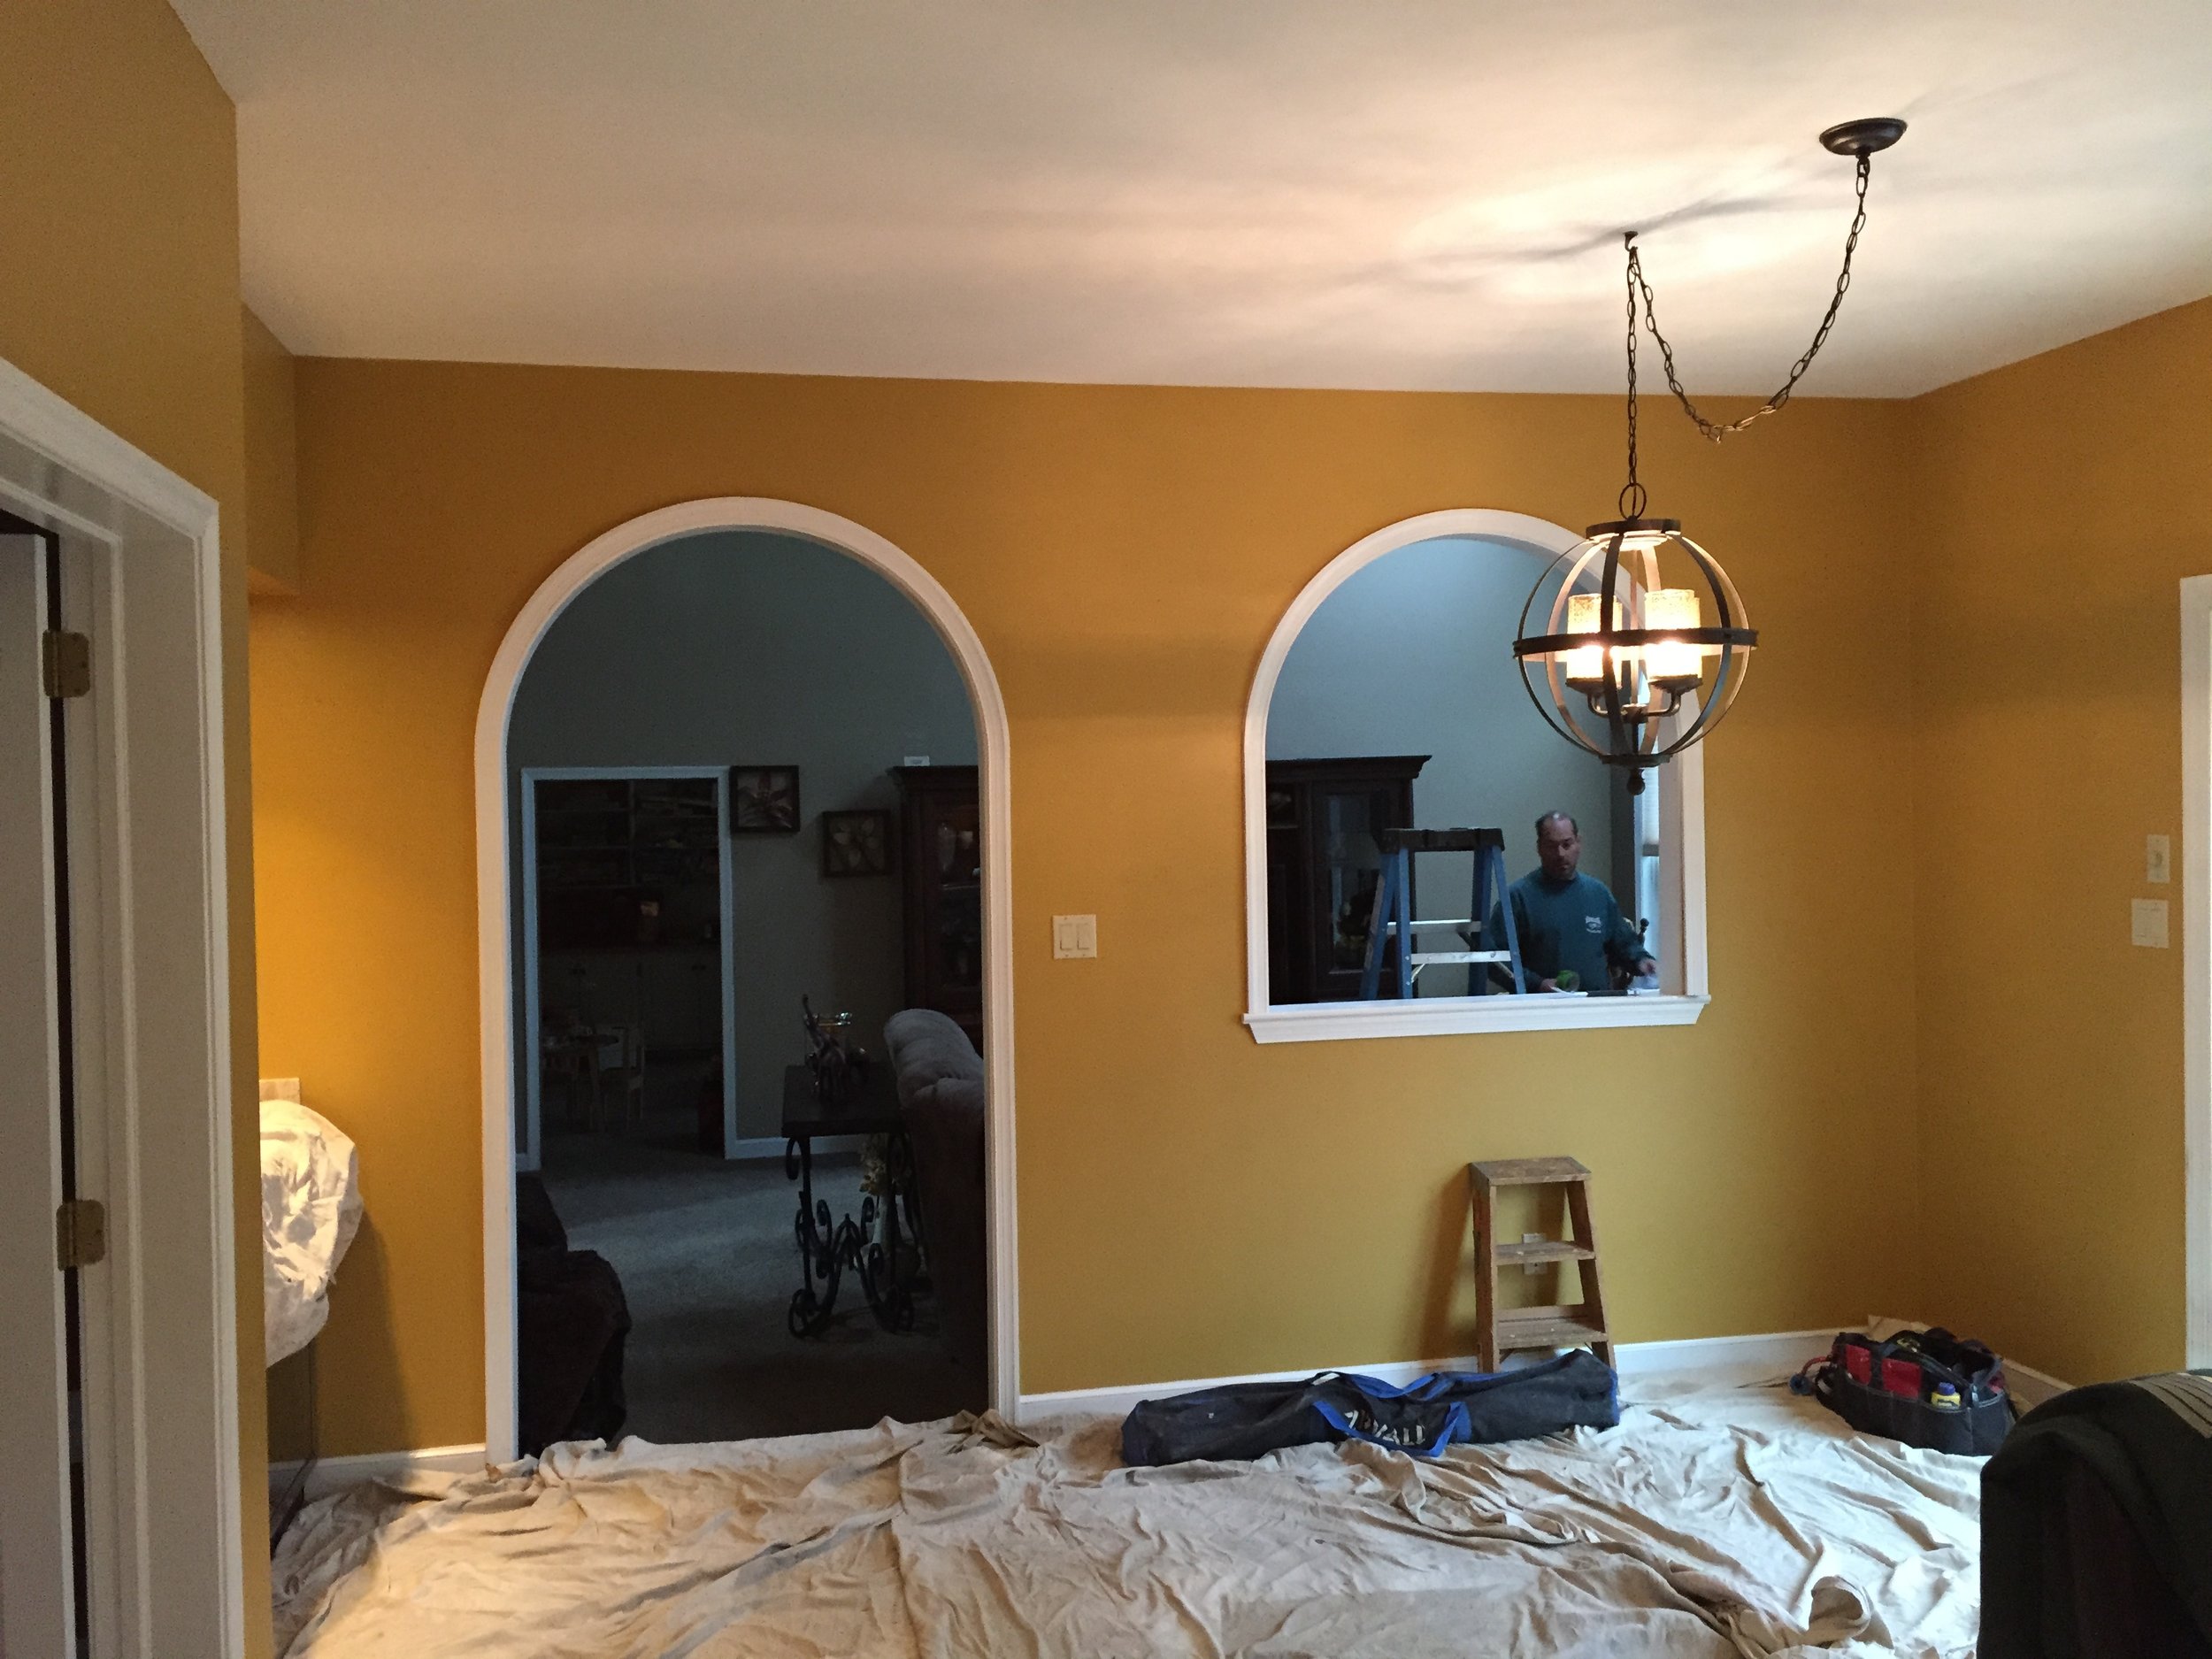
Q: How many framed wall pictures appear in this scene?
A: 2